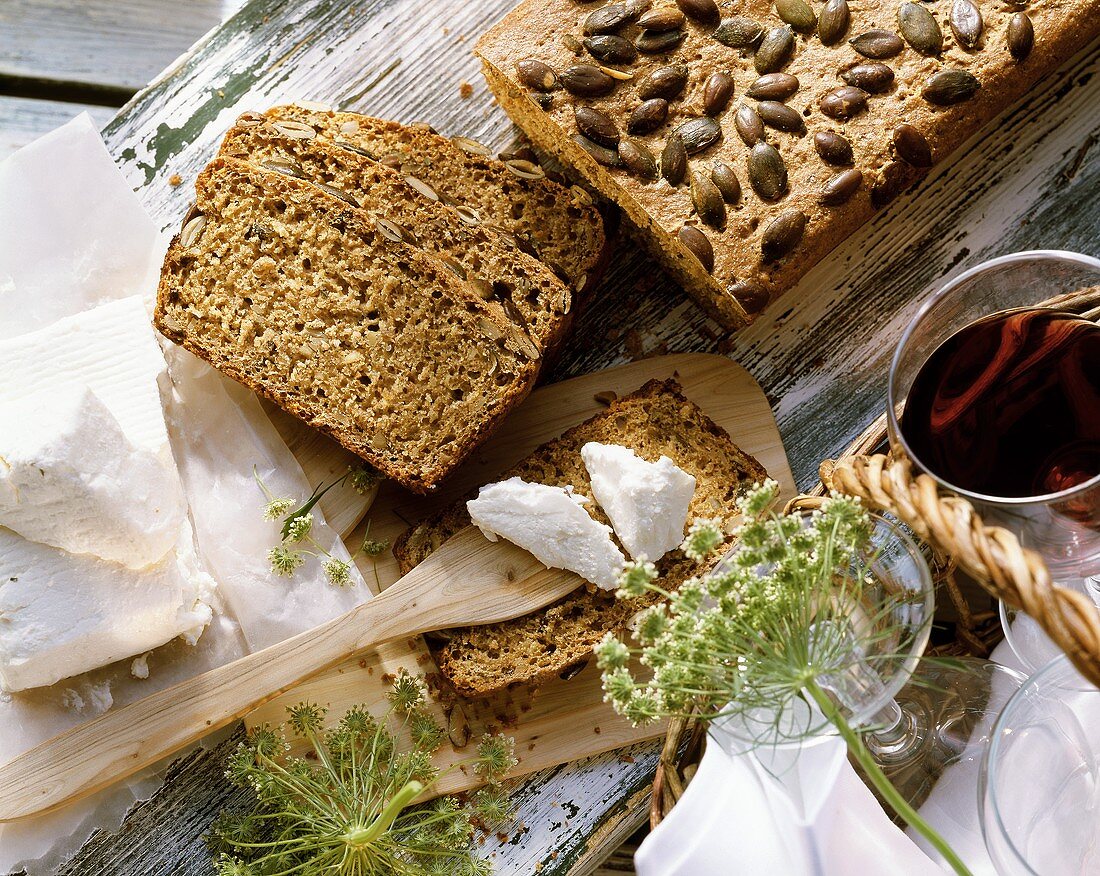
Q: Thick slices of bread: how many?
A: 4